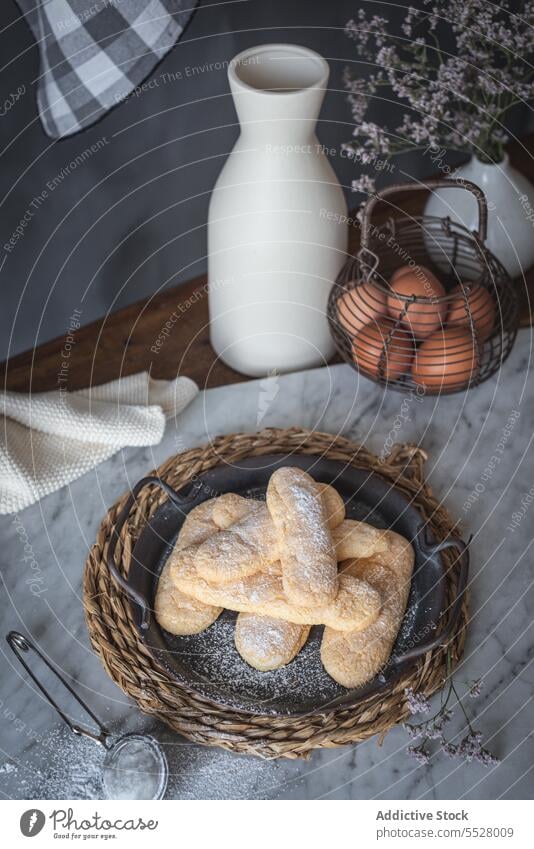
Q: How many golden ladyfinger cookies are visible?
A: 7